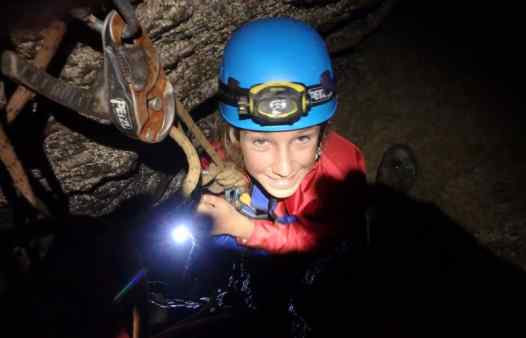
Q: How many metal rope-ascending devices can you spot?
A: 1